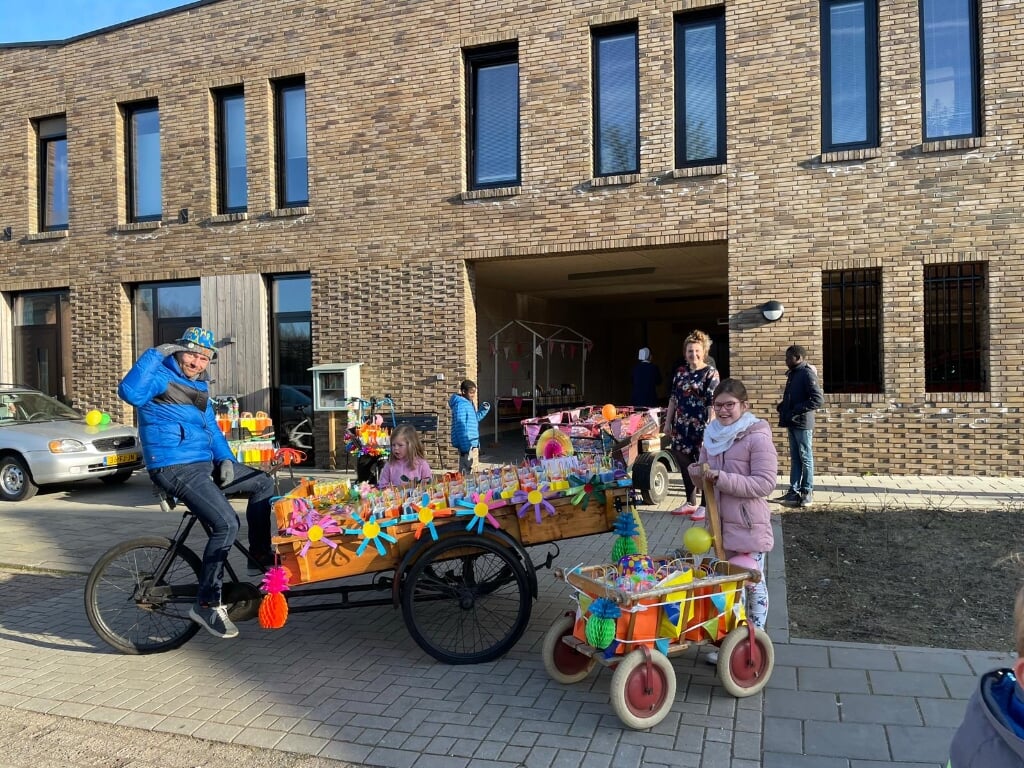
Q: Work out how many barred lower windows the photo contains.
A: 2